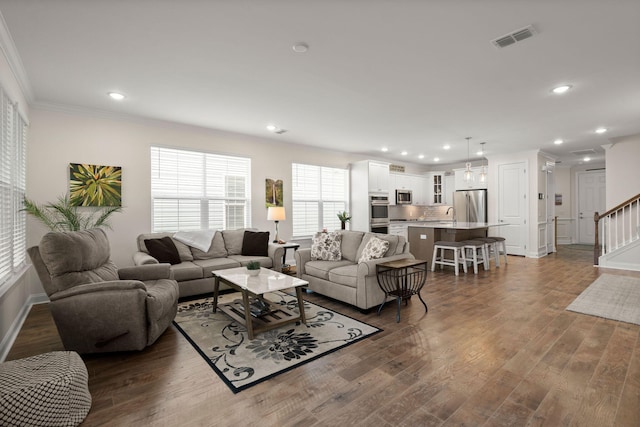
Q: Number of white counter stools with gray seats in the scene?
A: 4